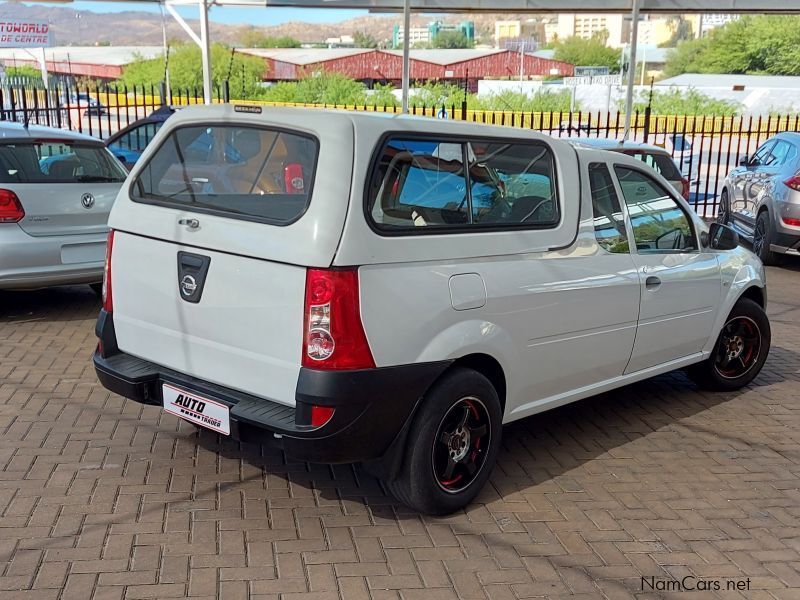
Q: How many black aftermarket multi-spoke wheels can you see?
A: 2